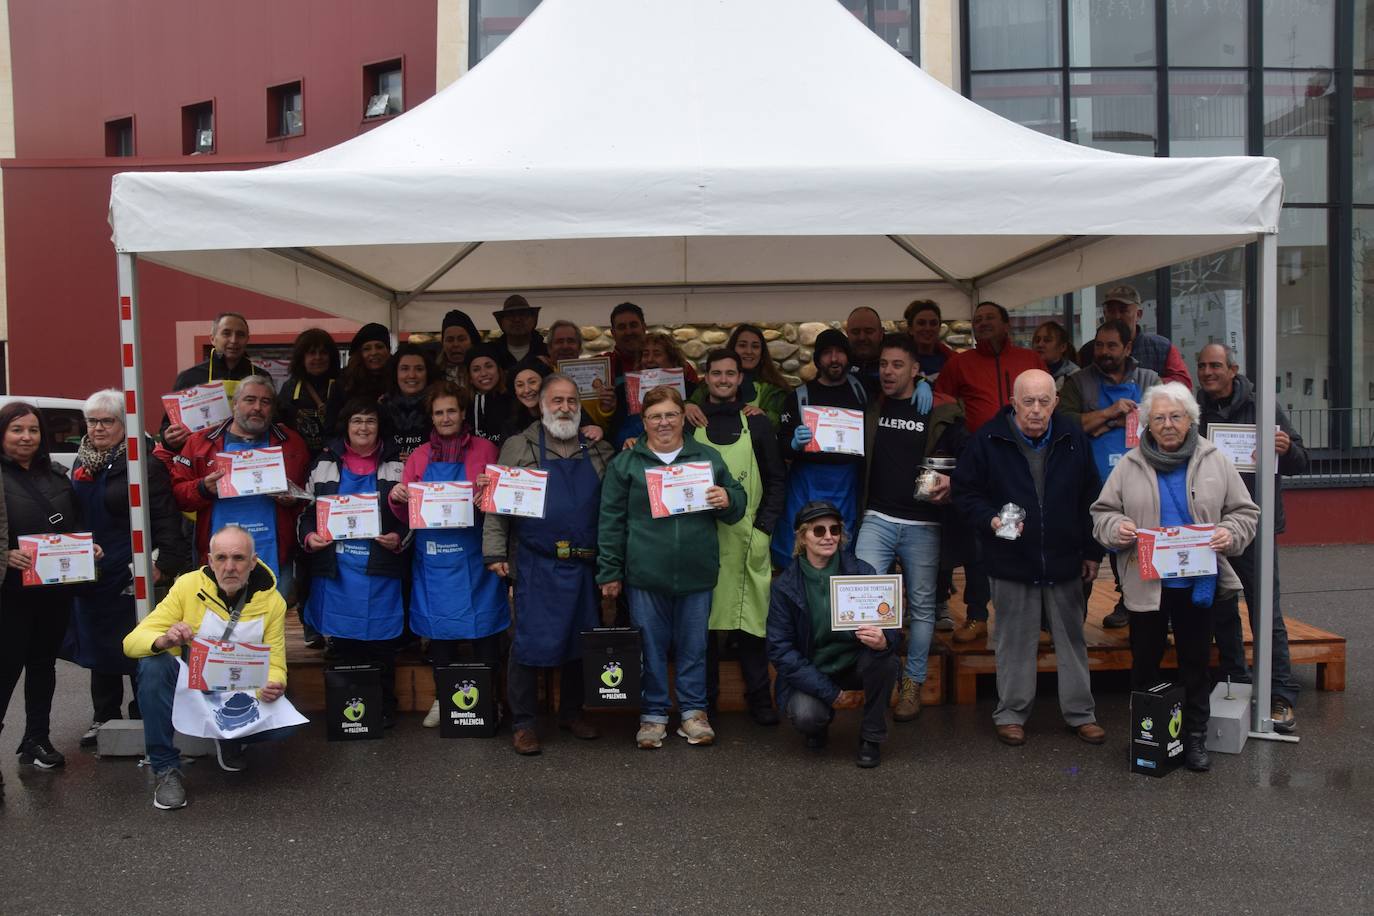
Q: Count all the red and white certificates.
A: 13